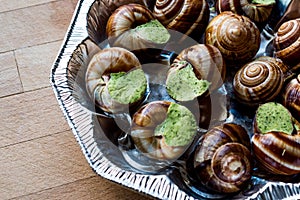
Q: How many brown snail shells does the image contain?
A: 12